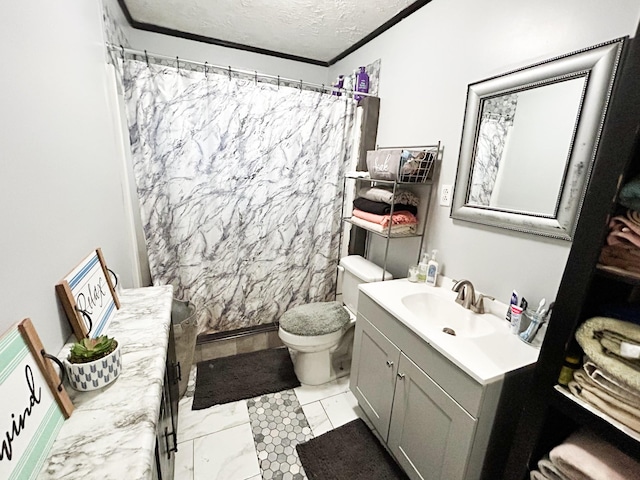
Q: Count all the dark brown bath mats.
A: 2